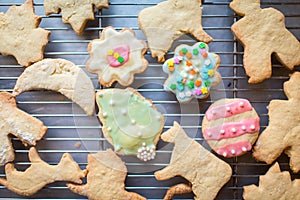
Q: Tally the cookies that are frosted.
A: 4